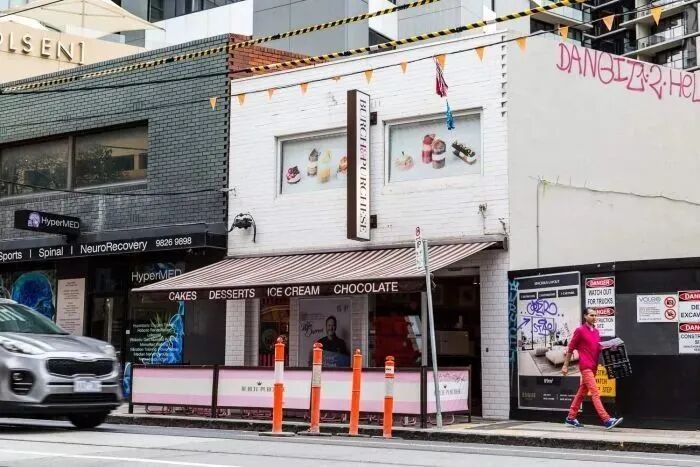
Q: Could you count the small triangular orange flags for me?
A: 13